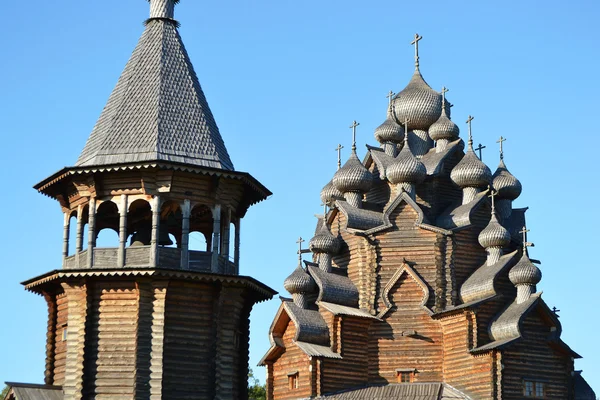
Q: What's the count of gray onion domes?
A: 12